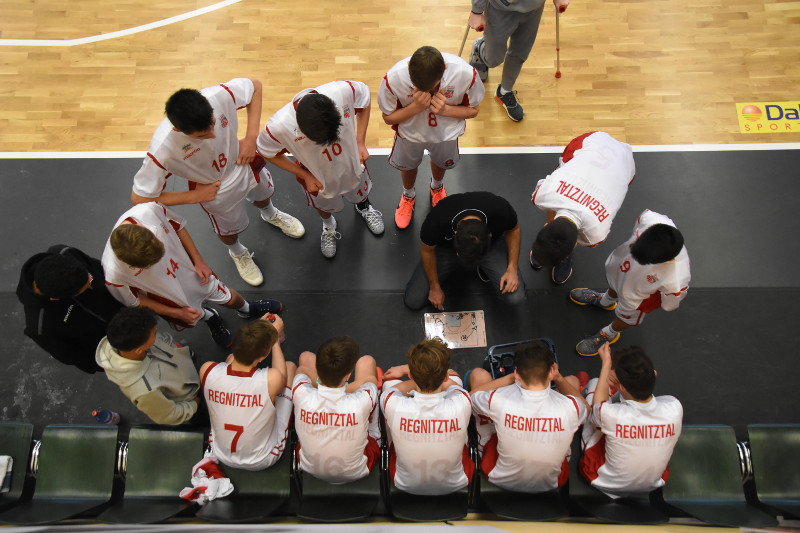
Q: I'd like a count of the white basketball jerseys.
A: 11